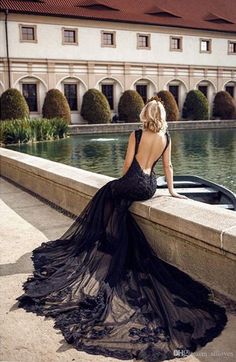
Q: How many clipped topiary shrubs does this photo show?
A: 7